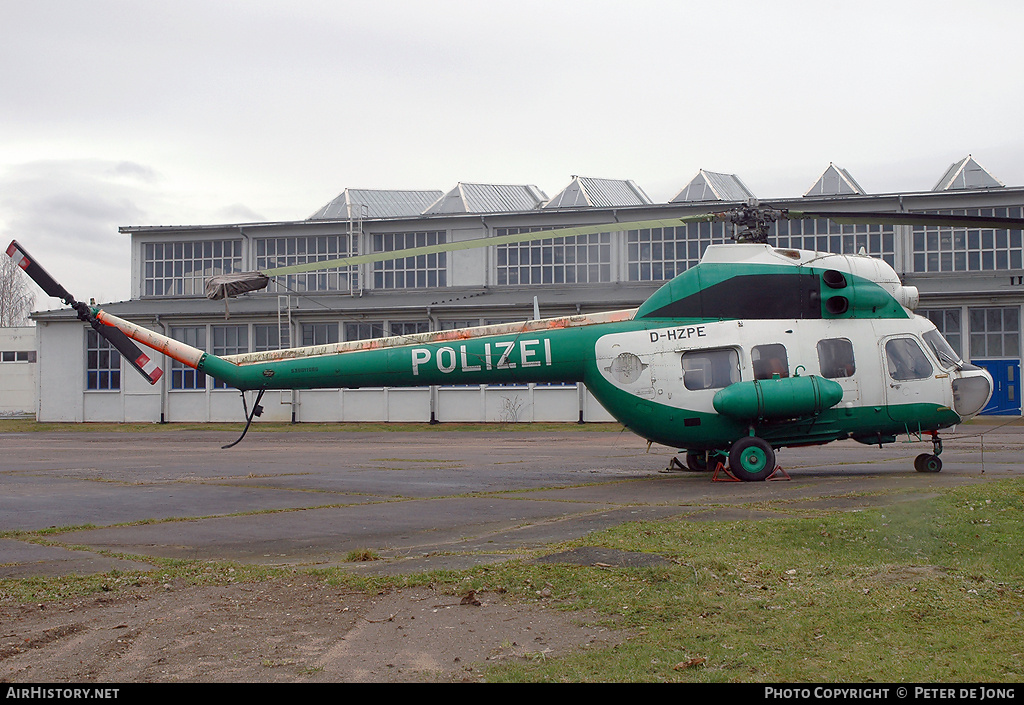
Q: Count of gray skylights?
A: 6